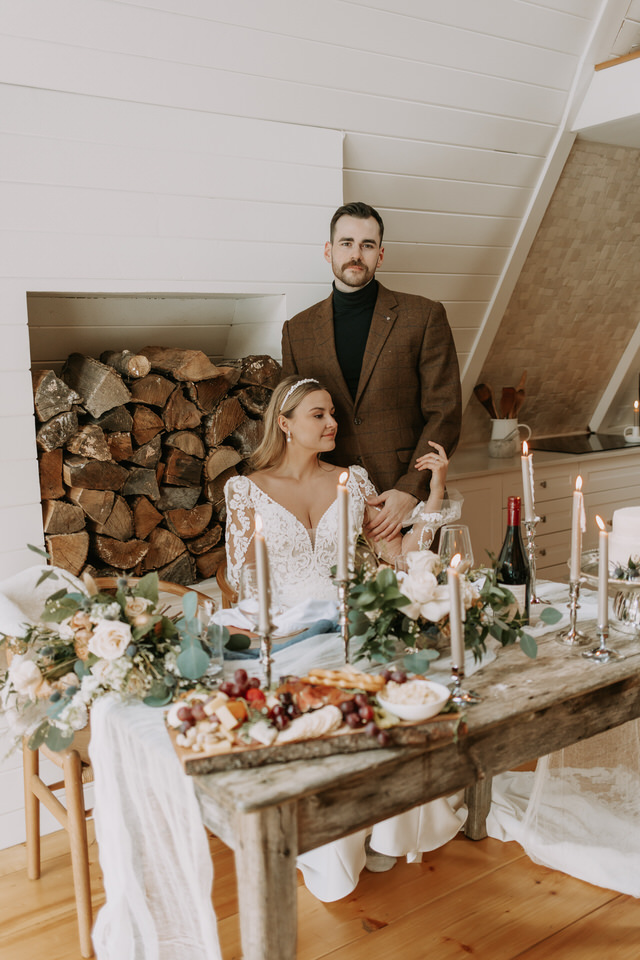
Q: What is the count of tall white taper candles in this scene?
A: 6